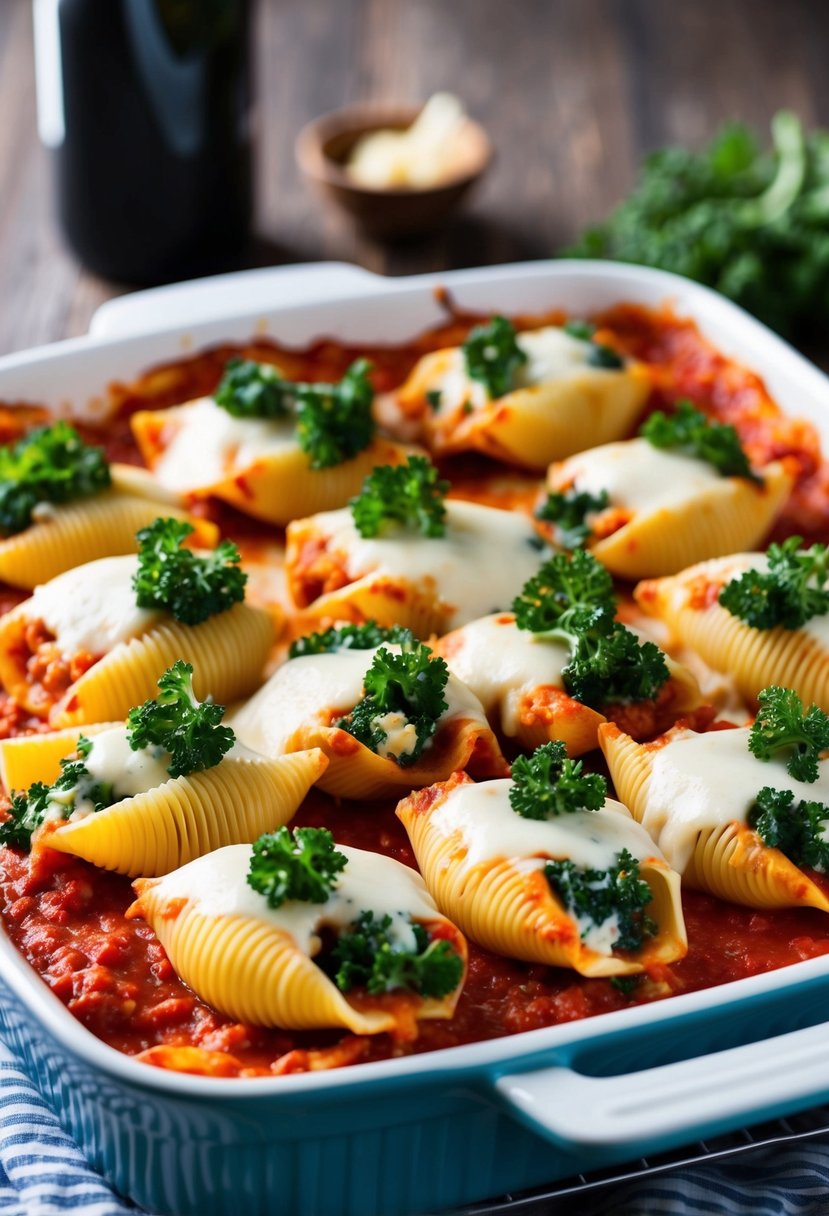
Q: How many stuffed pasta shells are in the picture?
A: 13